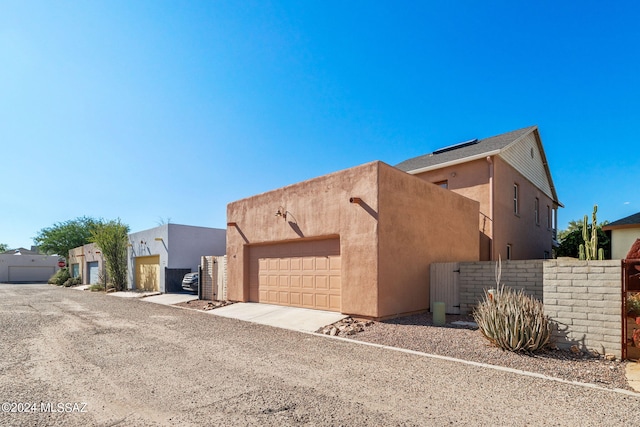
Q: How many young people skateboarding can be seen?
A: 0